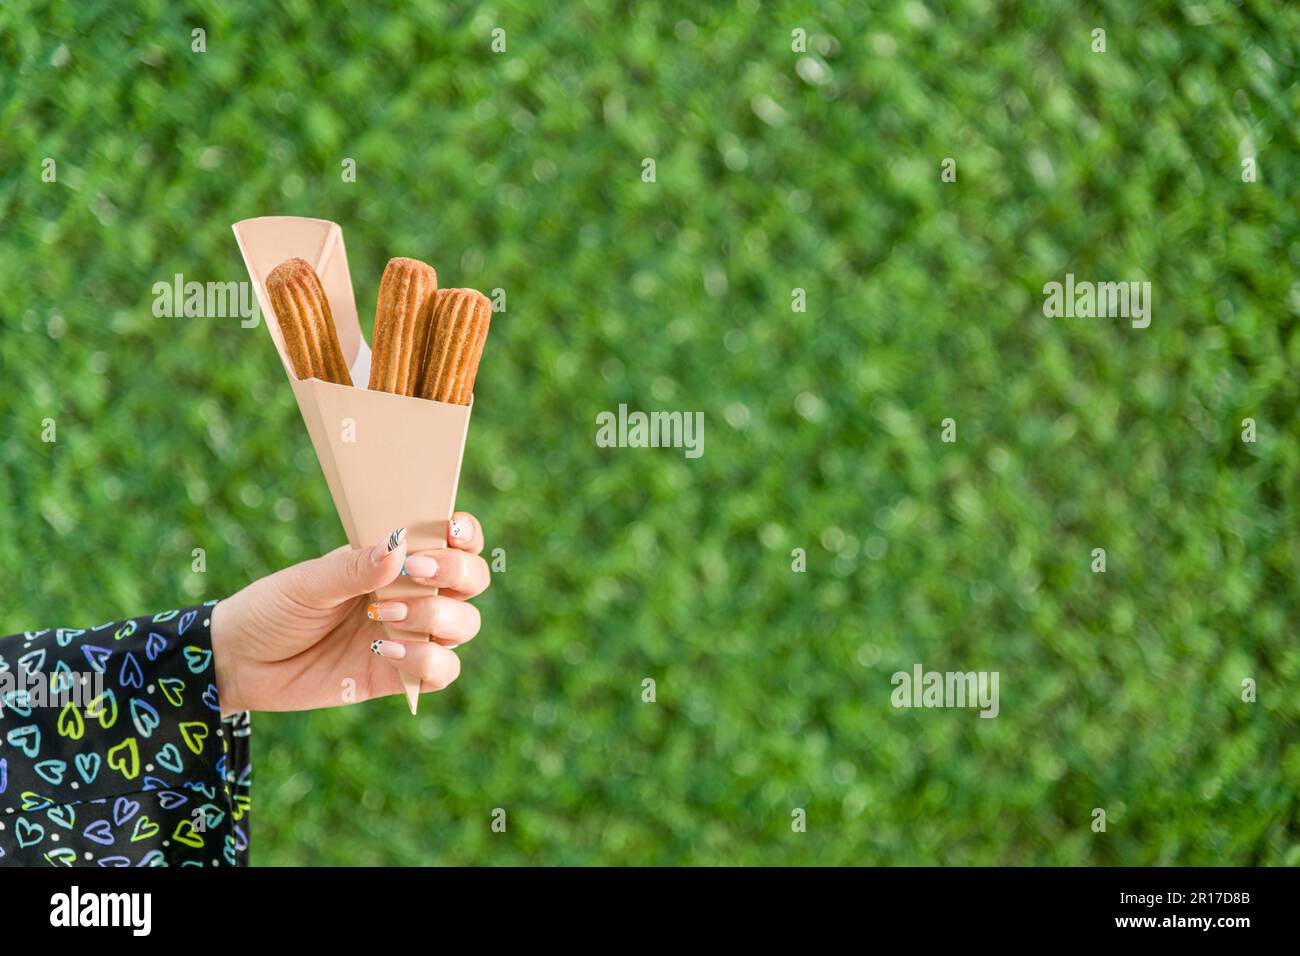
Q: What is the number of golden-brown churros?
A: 3